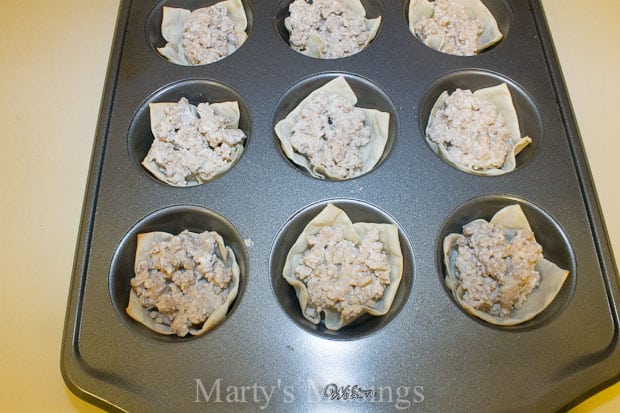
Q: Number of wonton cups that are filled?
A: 9